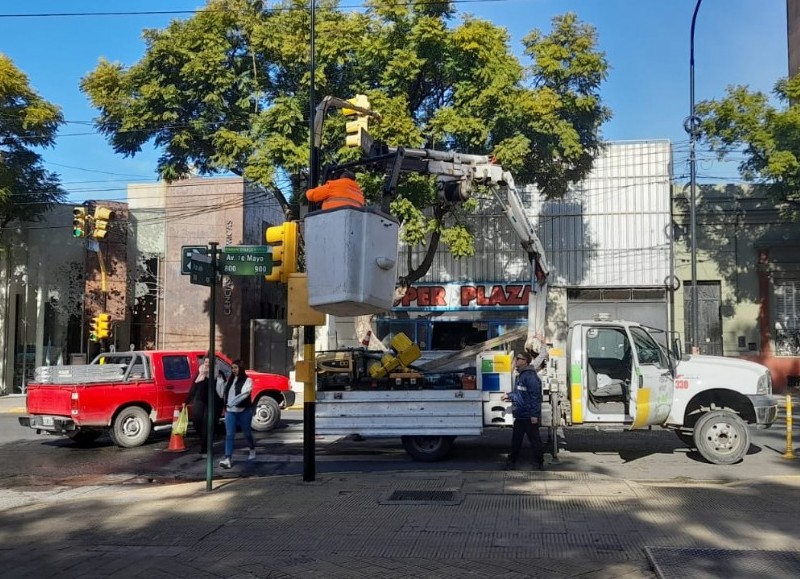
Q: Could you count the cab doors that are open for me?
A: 1